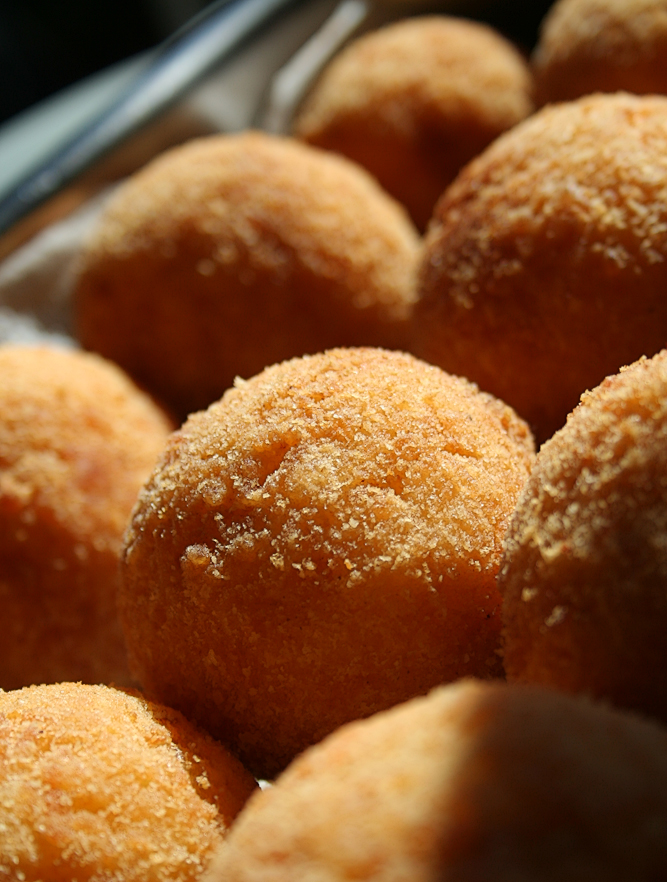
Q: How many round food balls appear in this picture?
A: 9